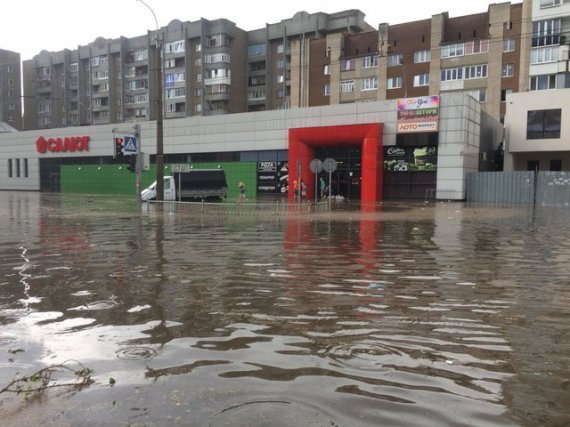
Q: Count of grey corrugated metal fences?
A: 1